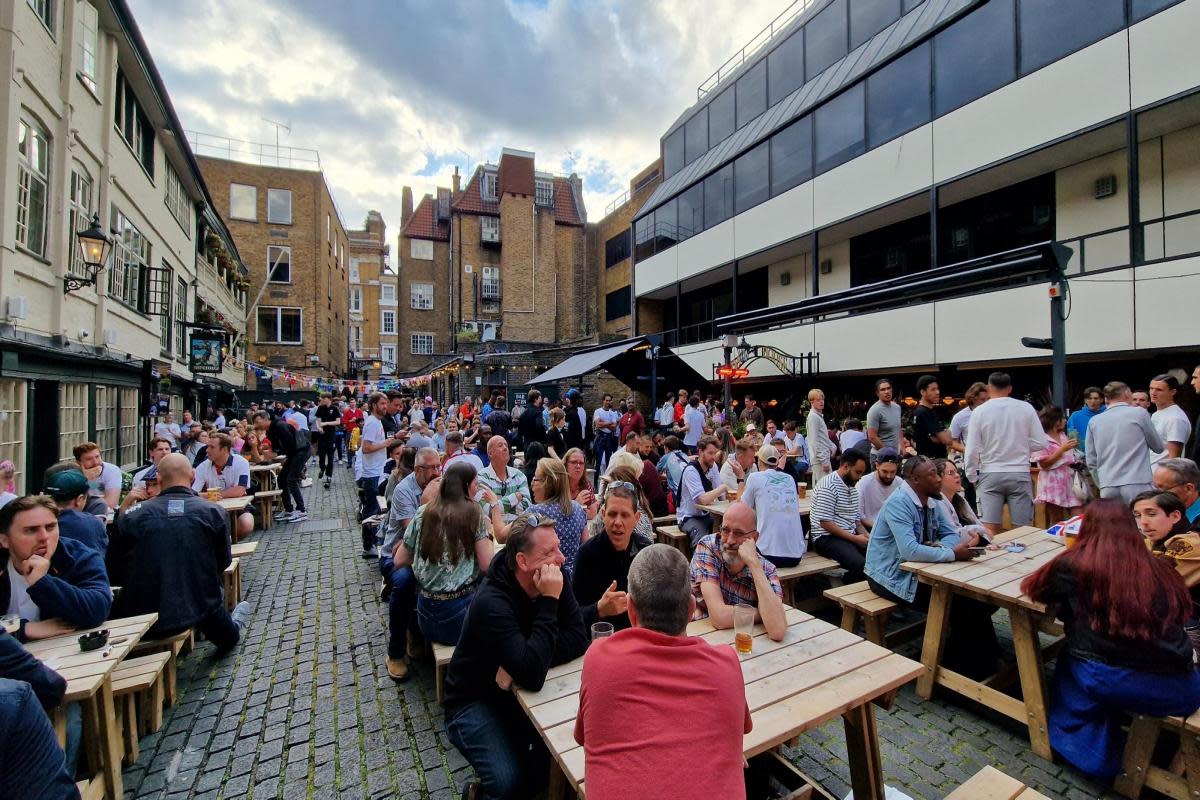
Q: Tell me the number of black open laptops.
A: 0